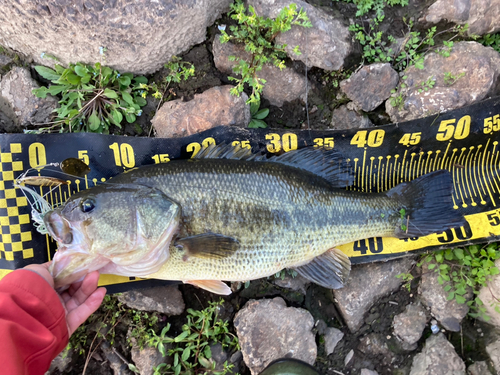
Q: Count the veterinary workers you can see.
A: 0